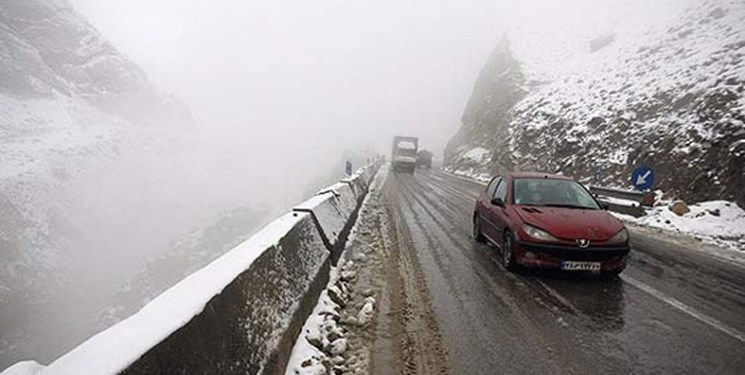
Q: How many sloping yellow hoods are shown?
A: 0